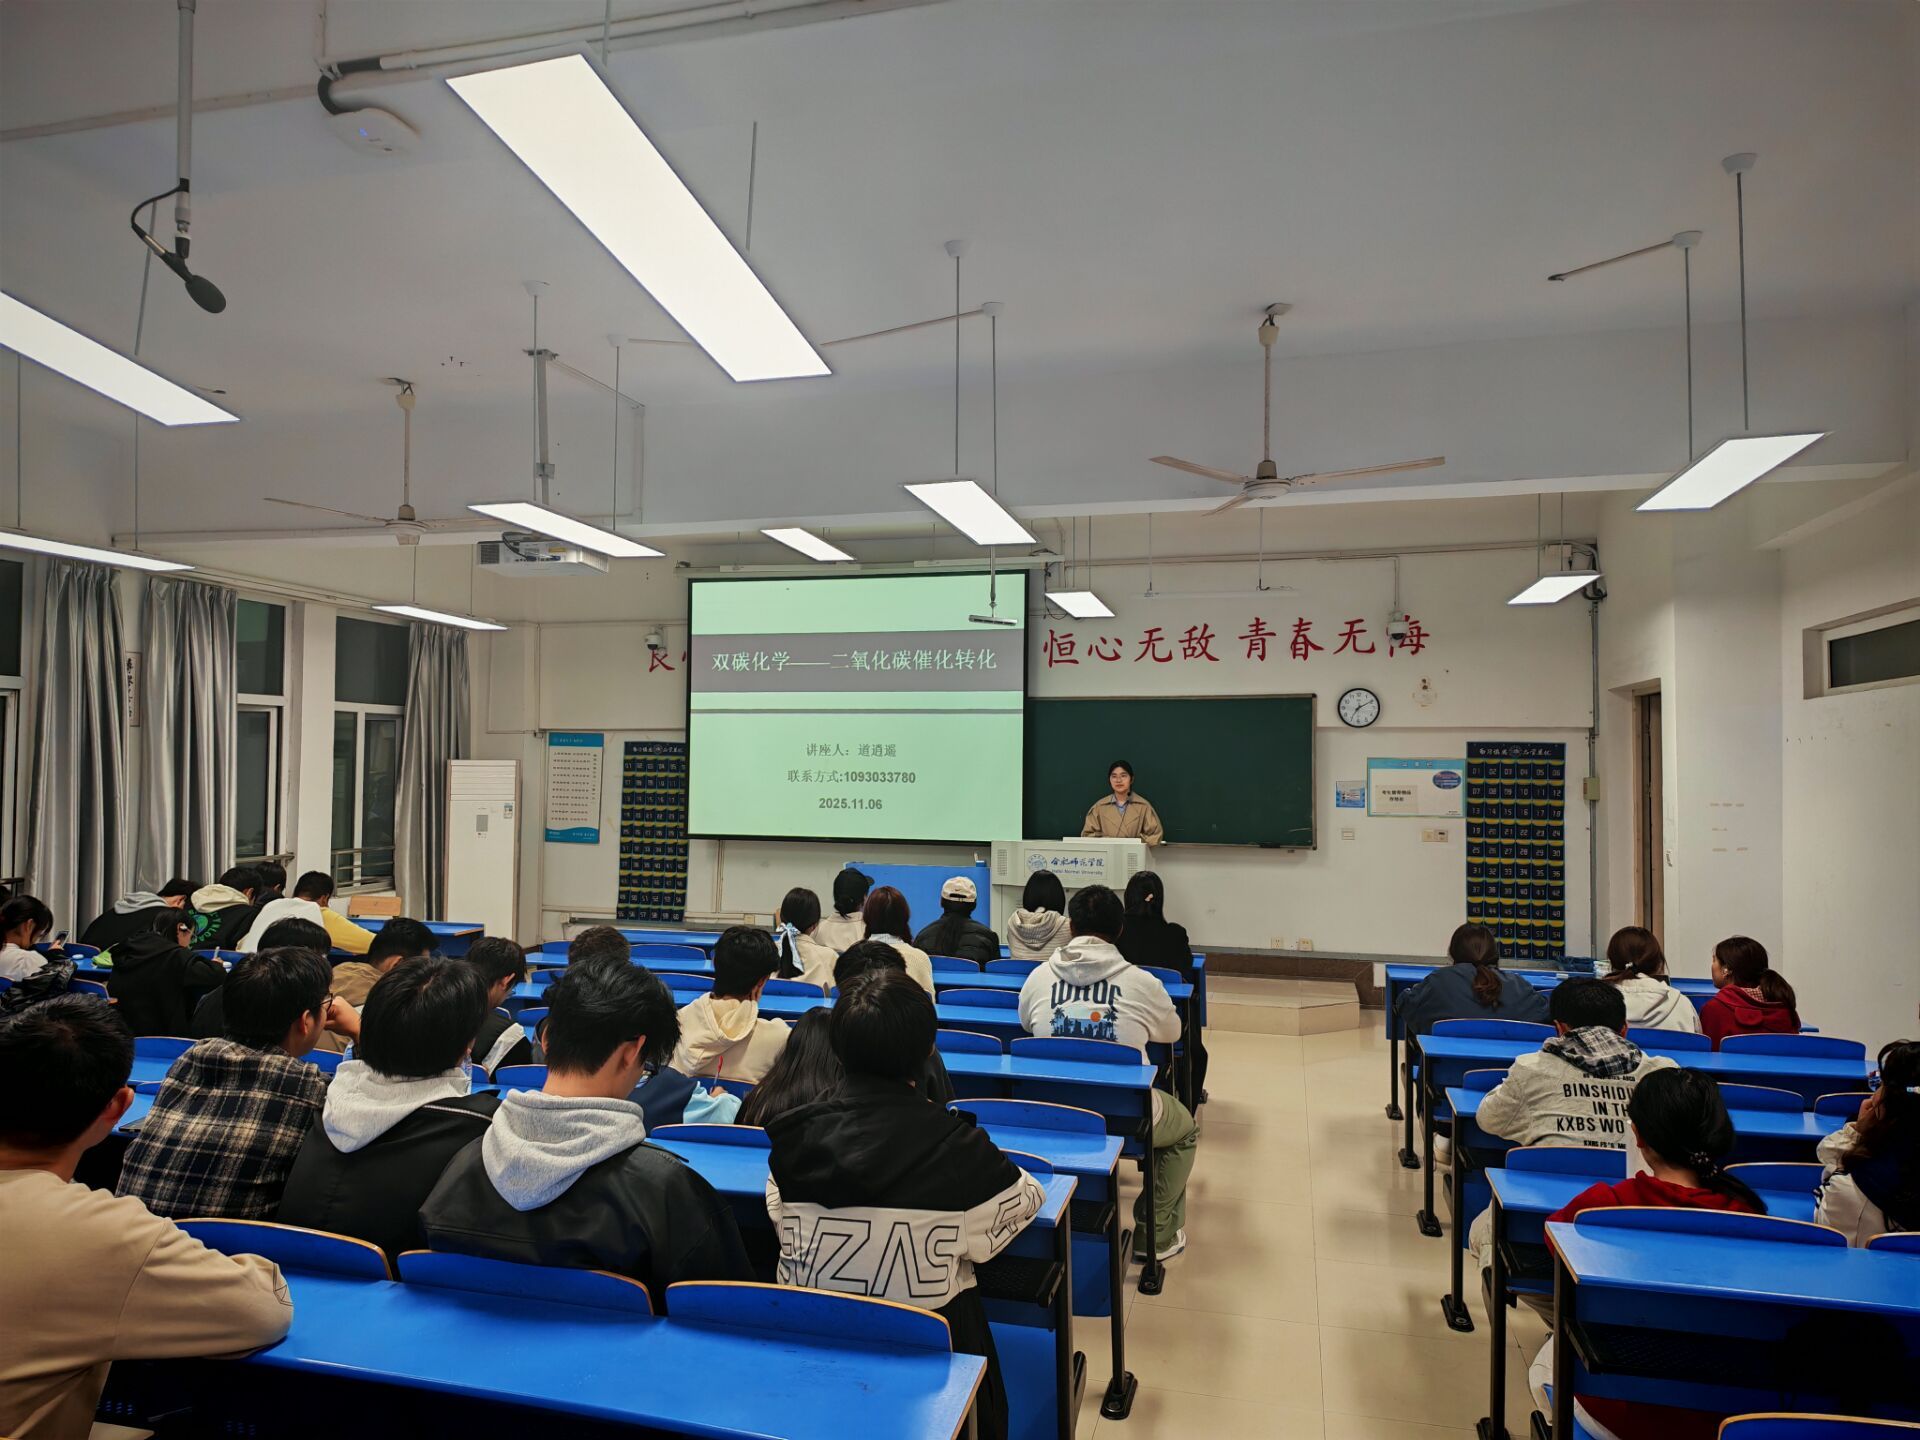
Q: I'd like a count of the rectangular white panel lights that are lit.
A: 10